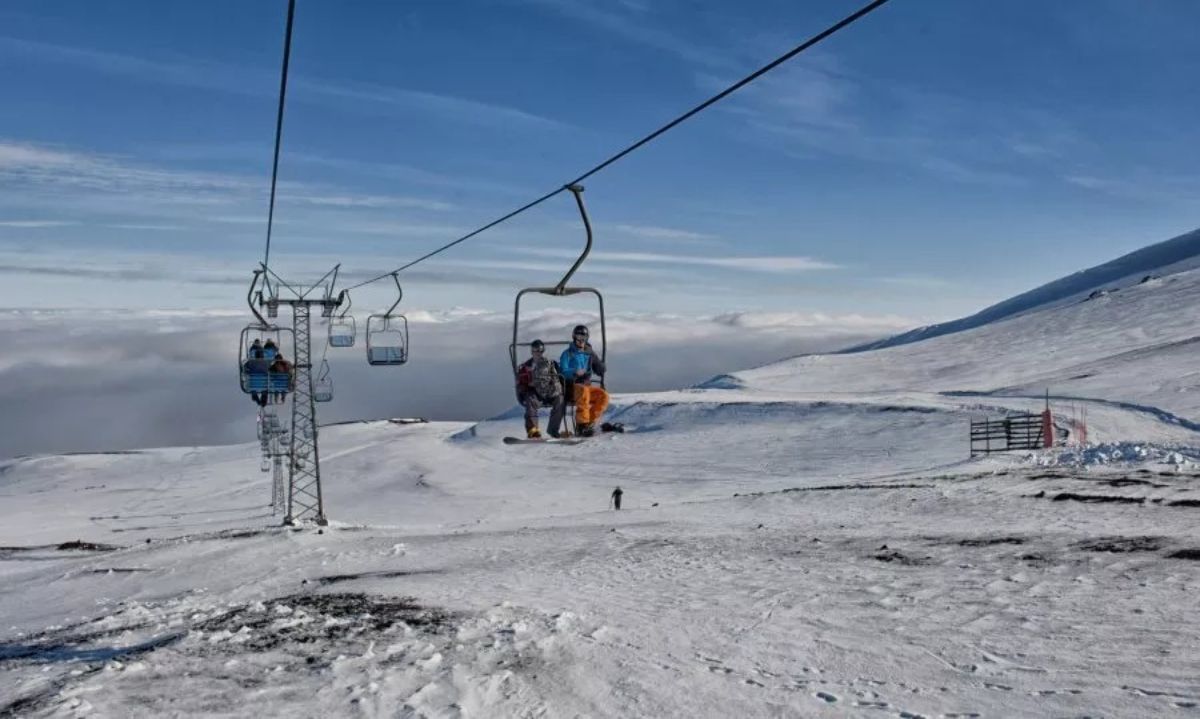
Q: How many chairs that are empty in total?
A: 3